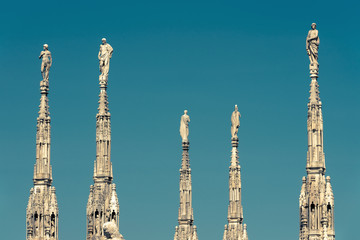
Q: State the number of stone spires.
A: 5